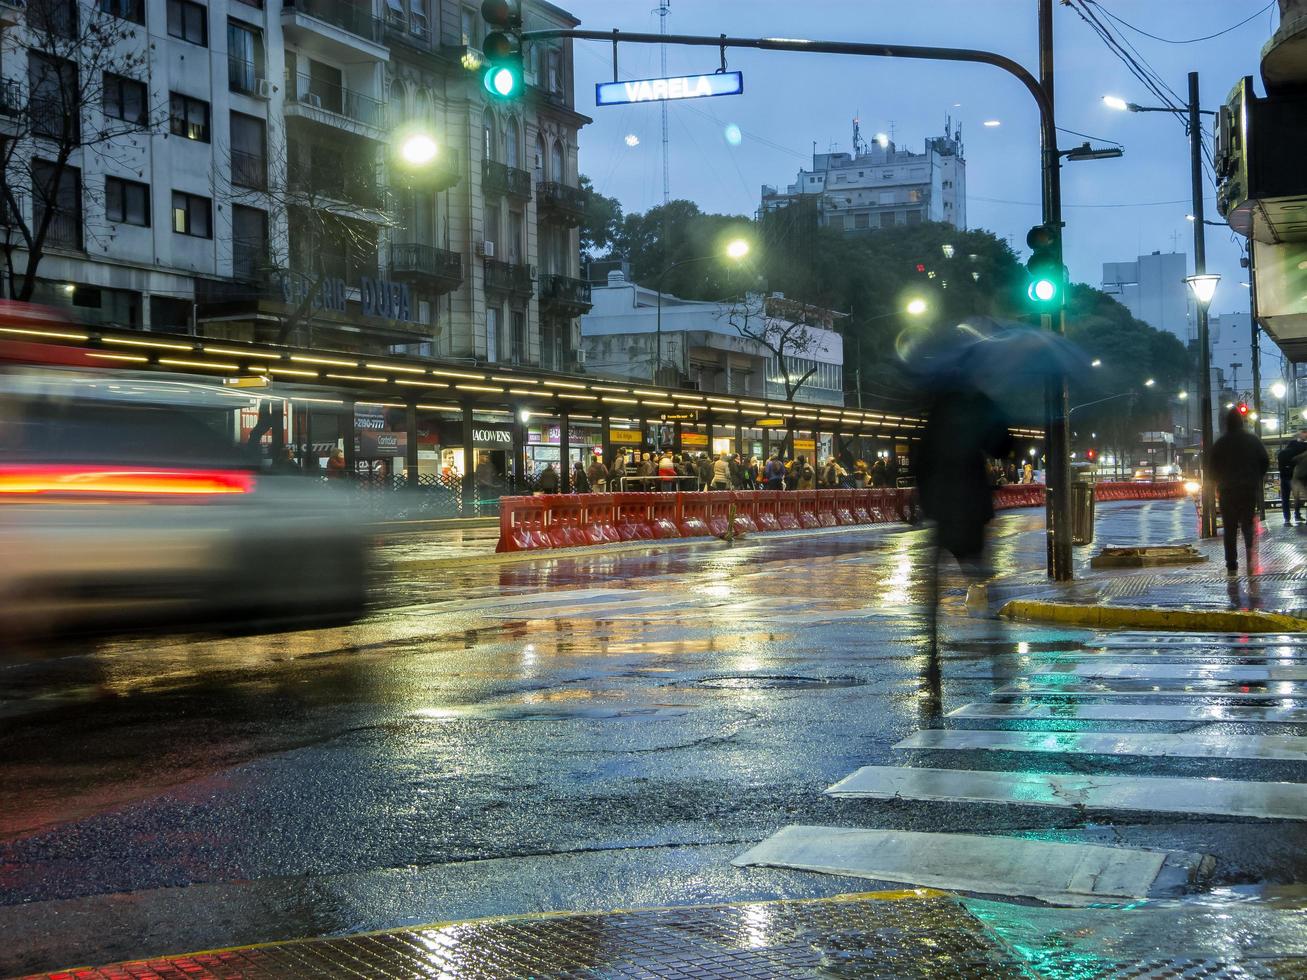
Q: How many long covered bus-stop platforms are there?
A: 1